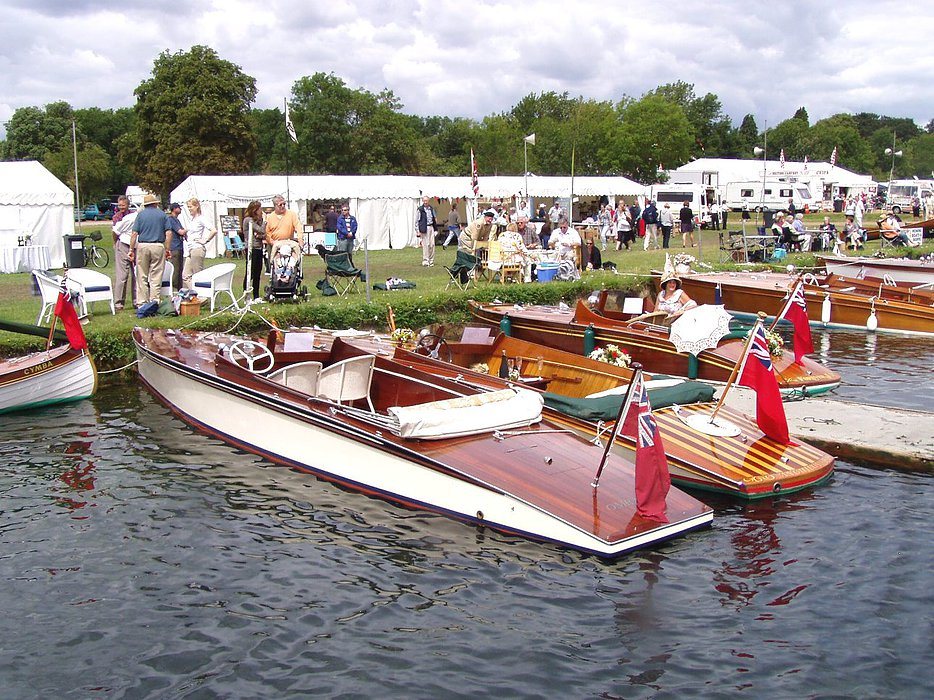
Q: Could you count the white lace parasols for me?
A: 1